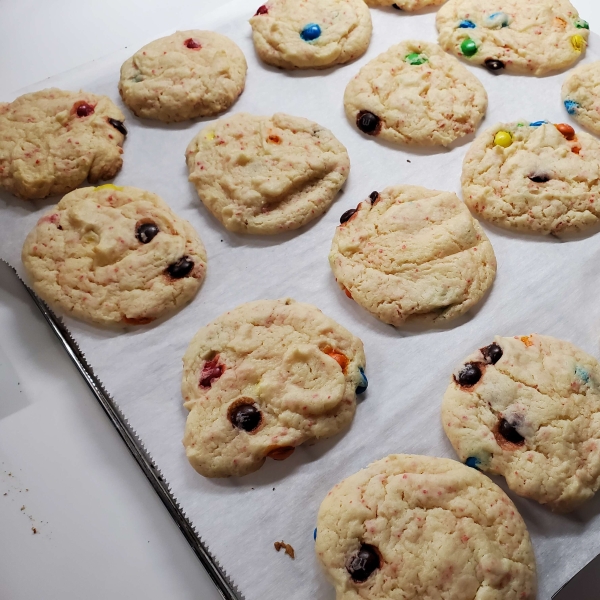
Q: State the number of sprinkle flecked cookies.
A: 14